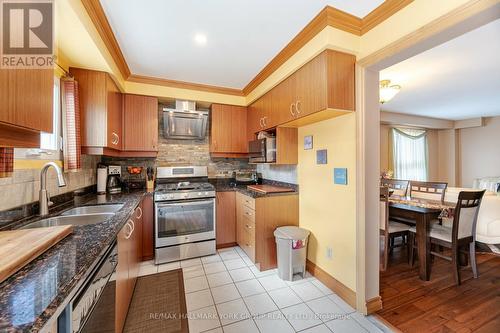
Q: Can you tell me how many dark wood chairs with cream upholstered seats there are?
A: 4